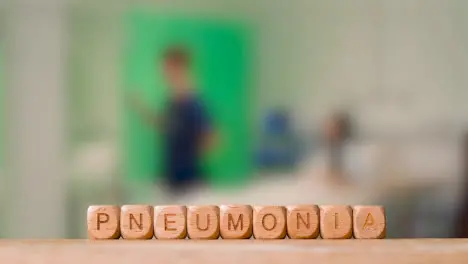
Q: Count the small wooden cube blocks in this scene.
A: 9